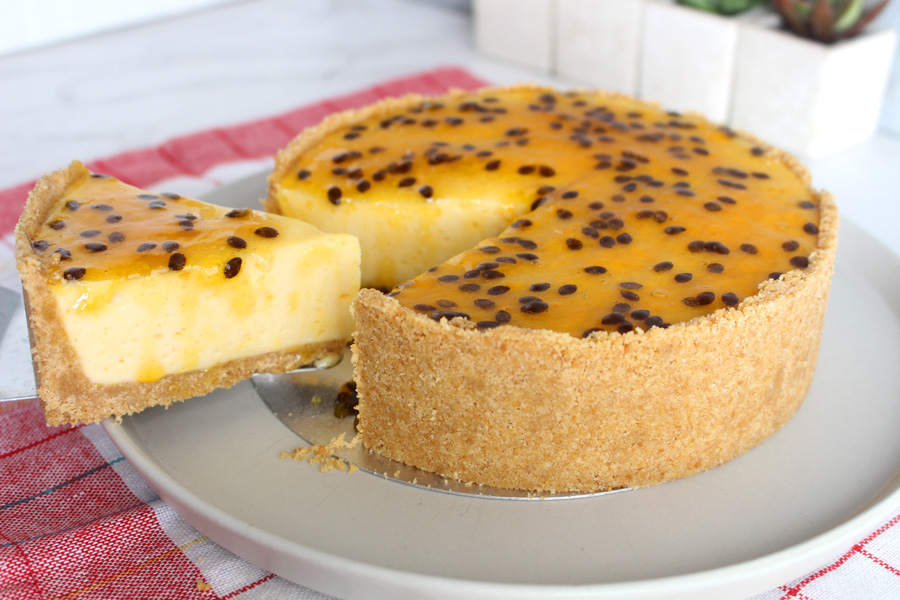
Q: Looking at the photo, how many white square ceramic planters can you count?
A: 4